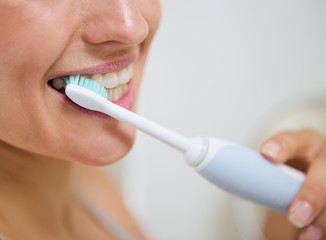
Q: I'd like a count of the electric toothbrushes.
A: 1